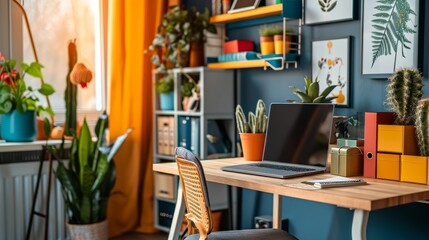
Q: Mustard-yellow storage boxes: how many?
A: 3